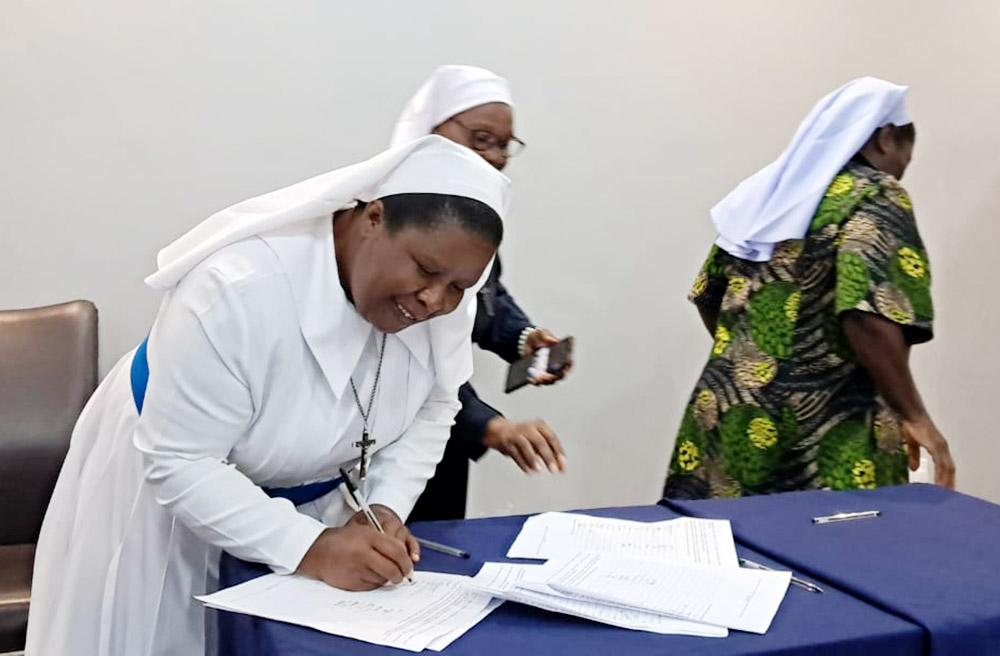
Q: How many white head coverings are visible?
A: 3